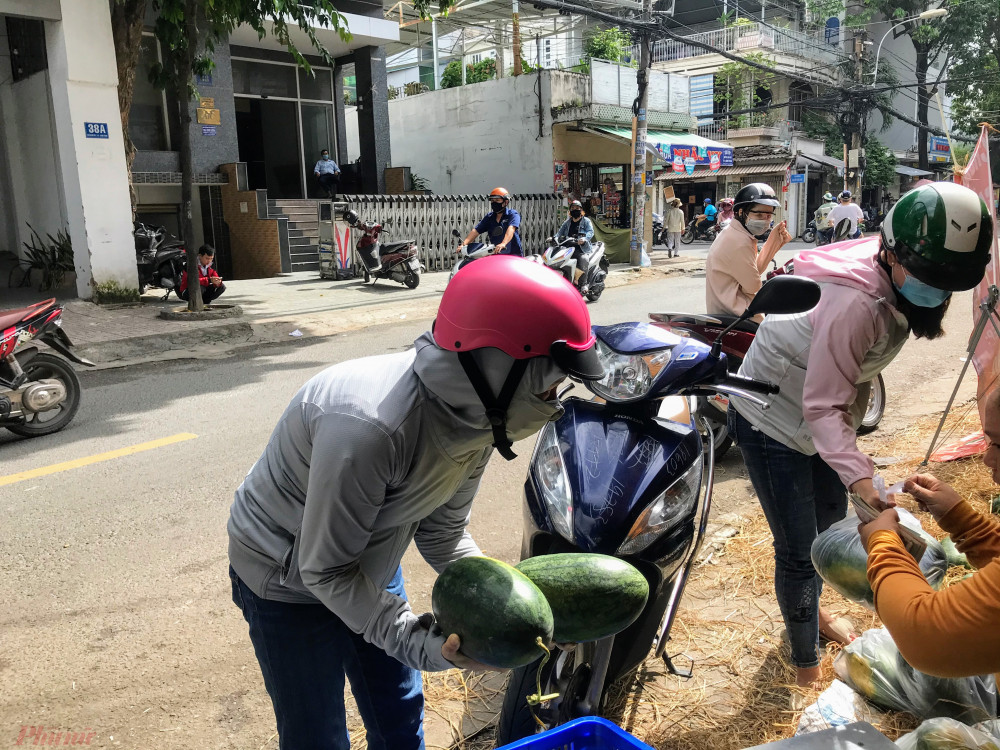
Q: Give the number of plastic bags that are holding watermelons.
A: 3